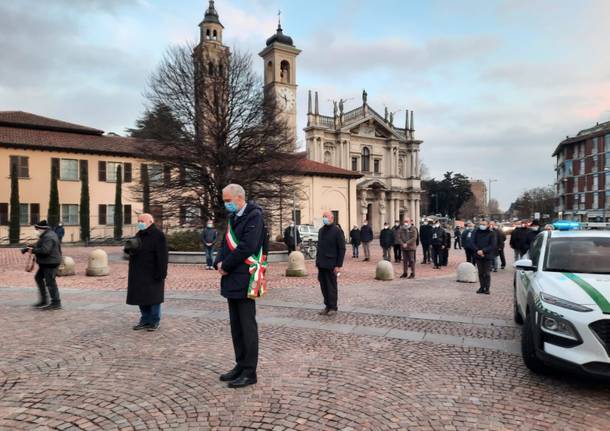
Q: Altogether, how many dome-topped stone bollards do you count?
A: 5